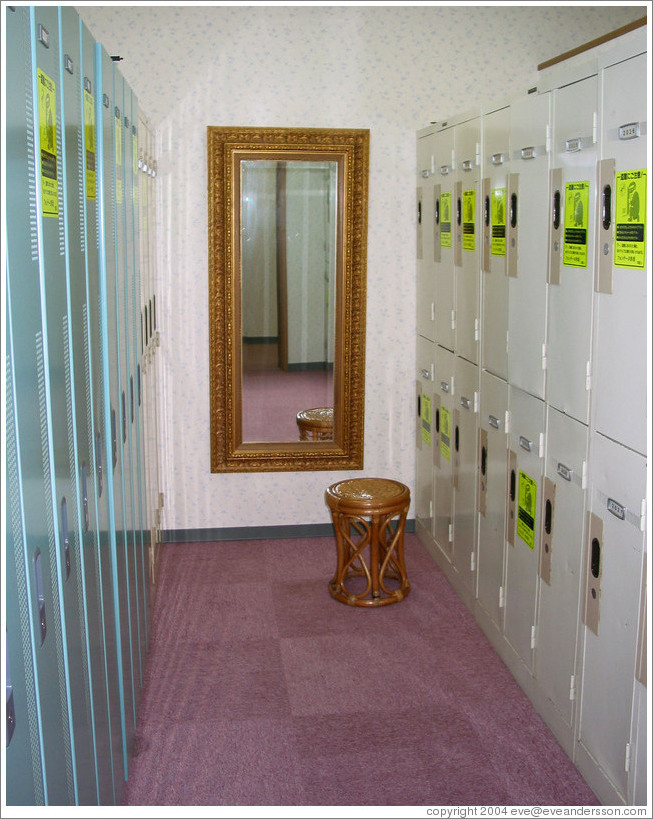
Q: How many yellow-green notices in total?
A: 12